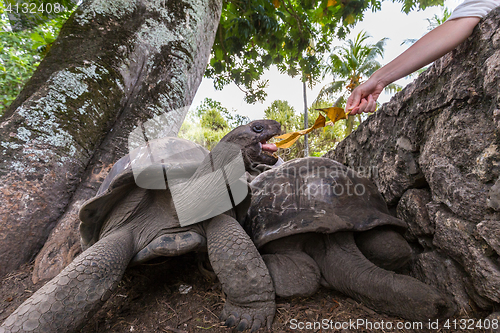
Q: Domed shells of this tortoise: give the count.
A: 2